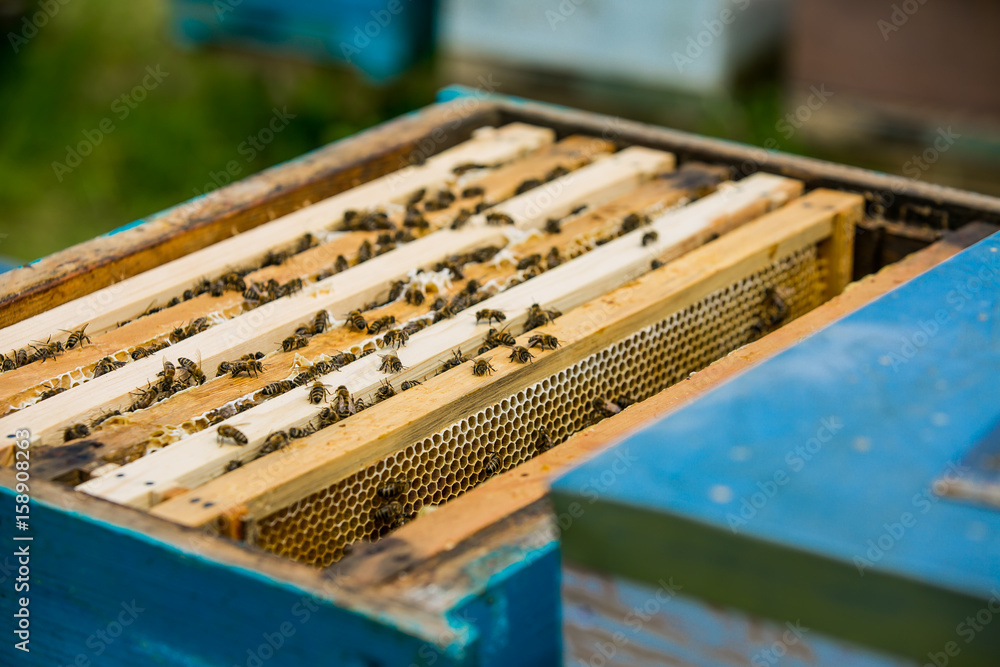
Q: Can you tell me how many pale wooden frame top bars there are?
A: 3